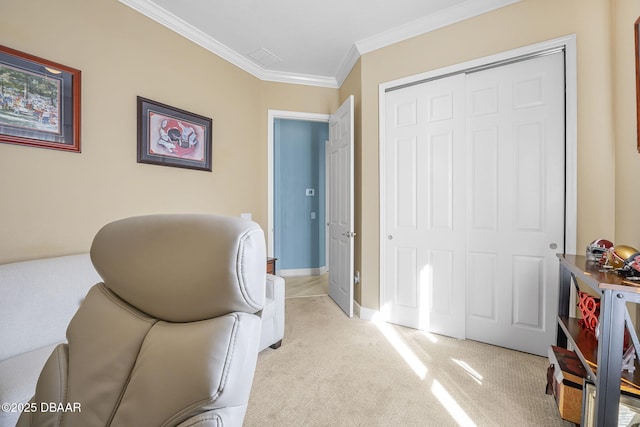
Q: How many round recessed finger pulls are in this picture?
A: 2